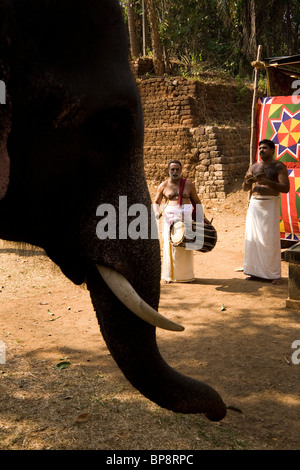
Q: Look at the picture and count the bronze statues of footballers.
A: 0